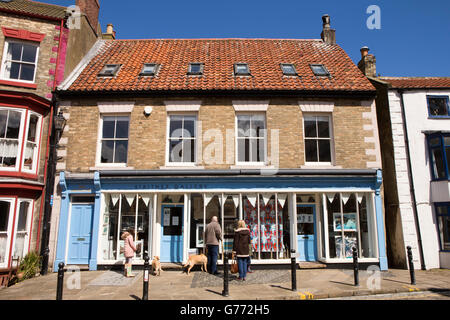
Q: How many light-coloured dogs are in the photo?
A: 2